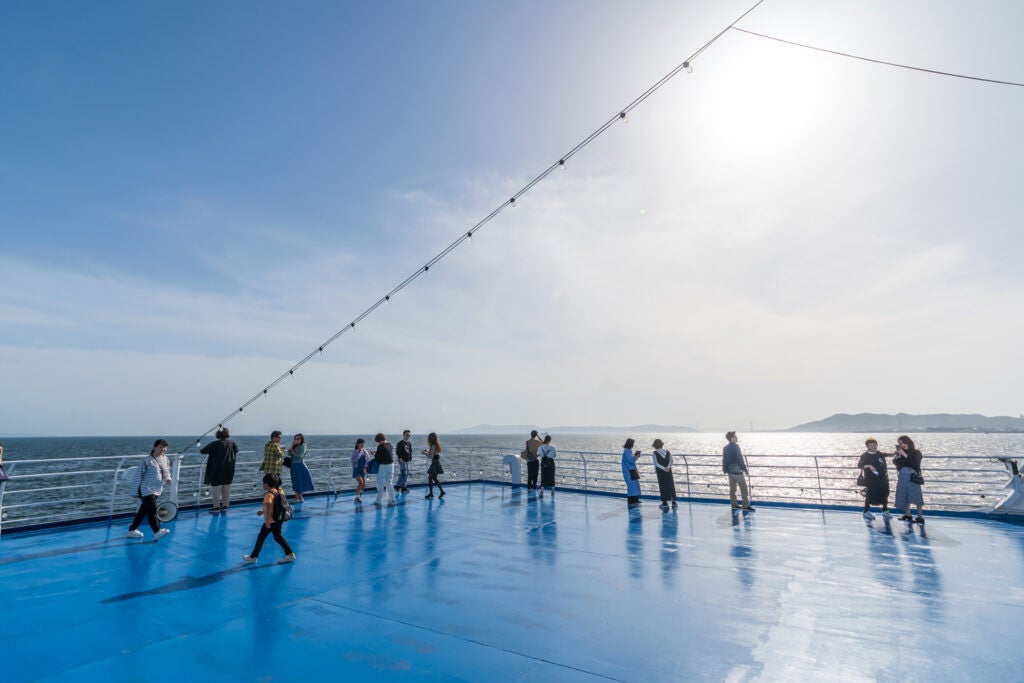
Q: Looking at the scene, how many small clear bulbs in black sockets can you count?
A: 14